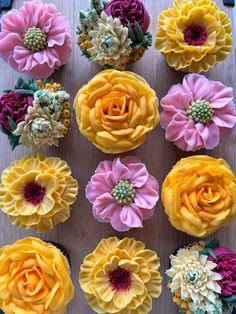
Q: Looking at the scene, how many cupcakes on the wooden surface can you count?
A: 12